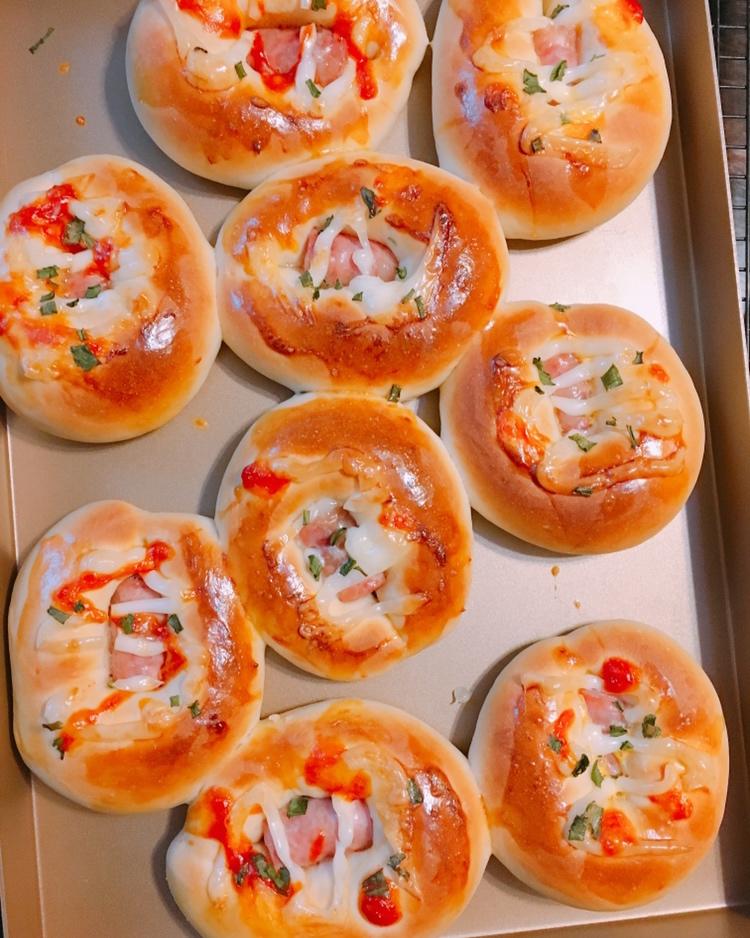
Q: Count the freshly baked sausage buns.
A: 9